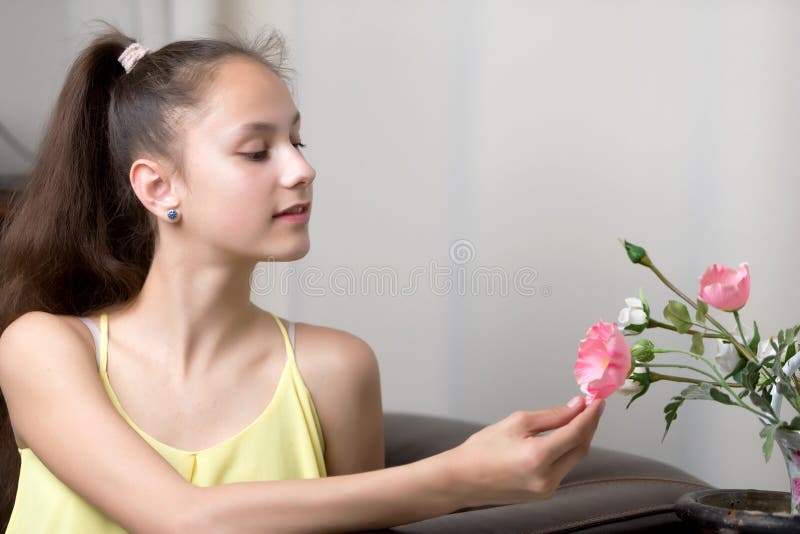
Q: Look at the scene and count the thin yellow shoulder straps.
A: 2